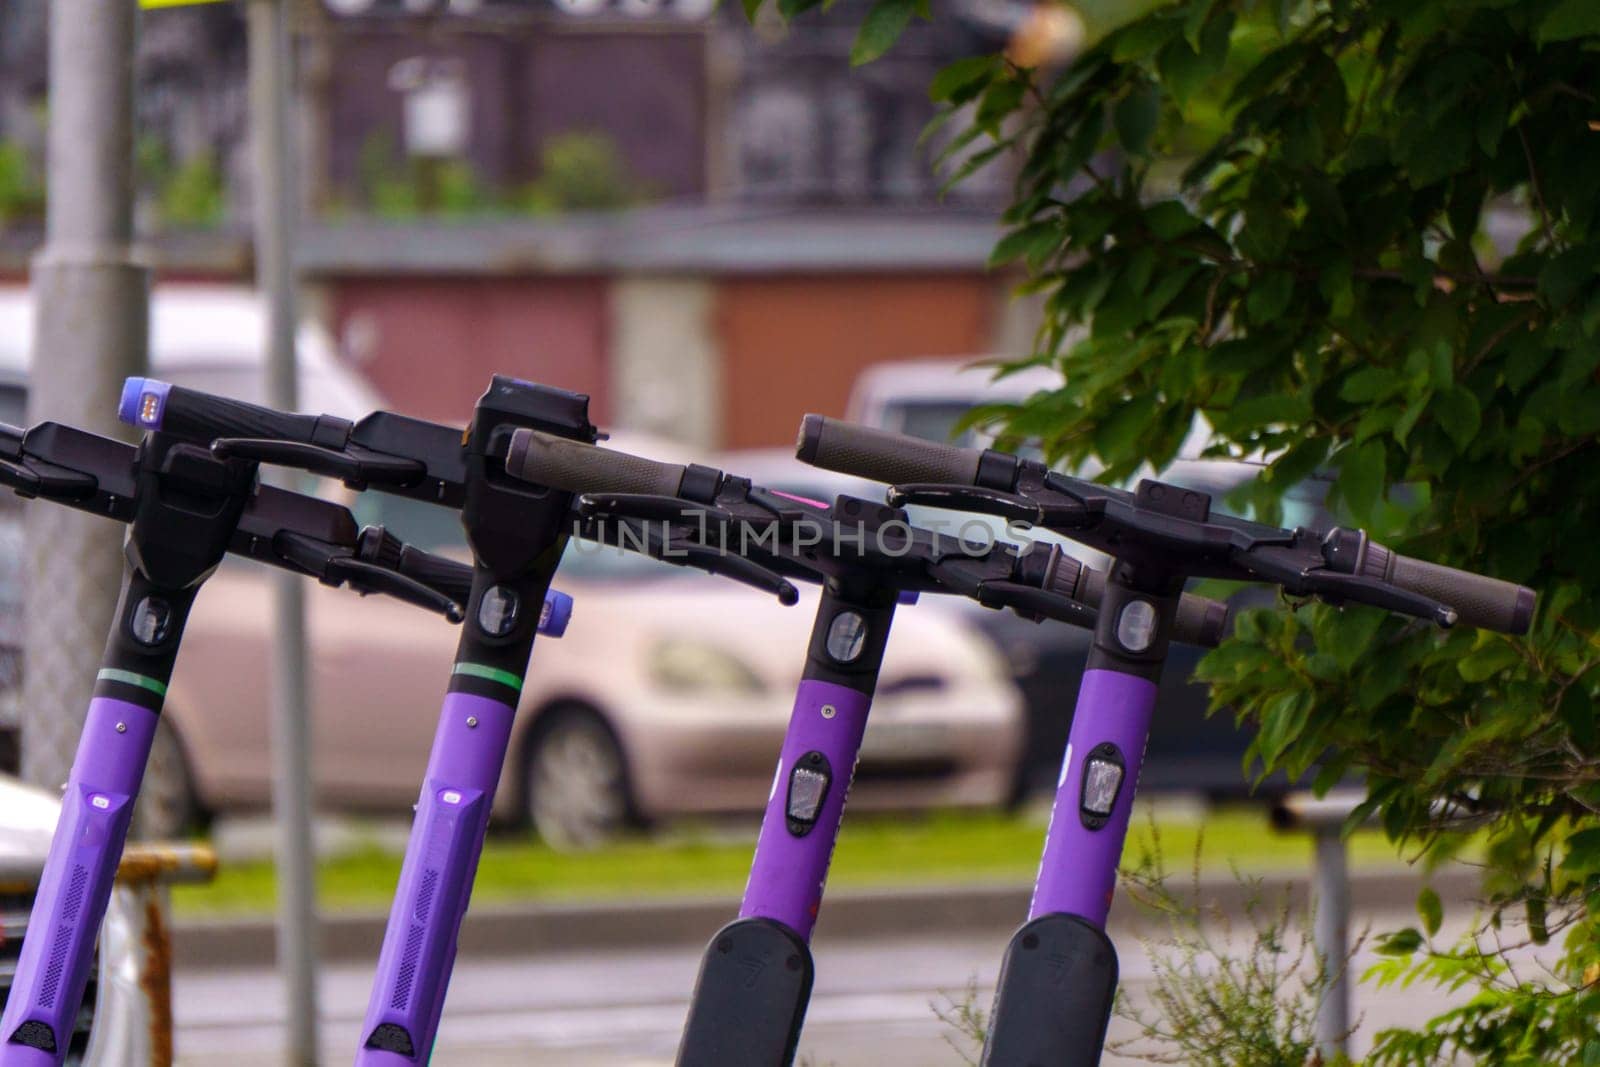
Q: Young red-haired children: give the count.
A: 0